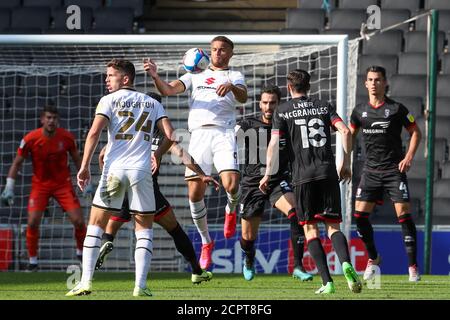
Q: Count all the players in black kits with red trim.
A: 4